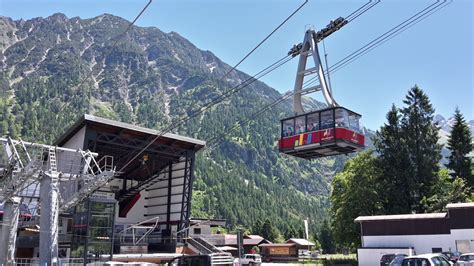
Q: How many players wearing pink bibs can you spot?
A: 0